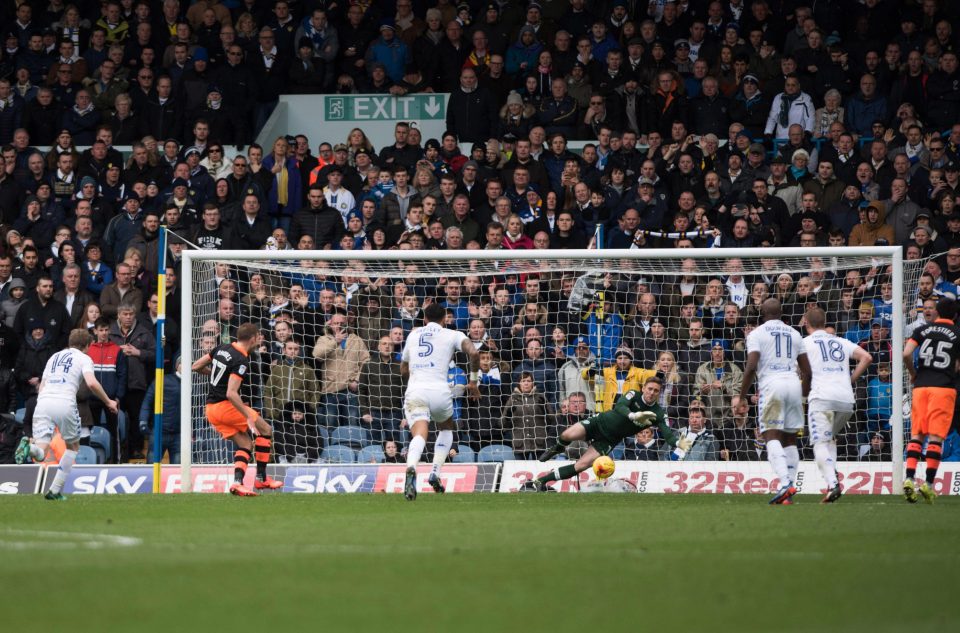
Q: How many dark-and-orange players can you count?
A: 2